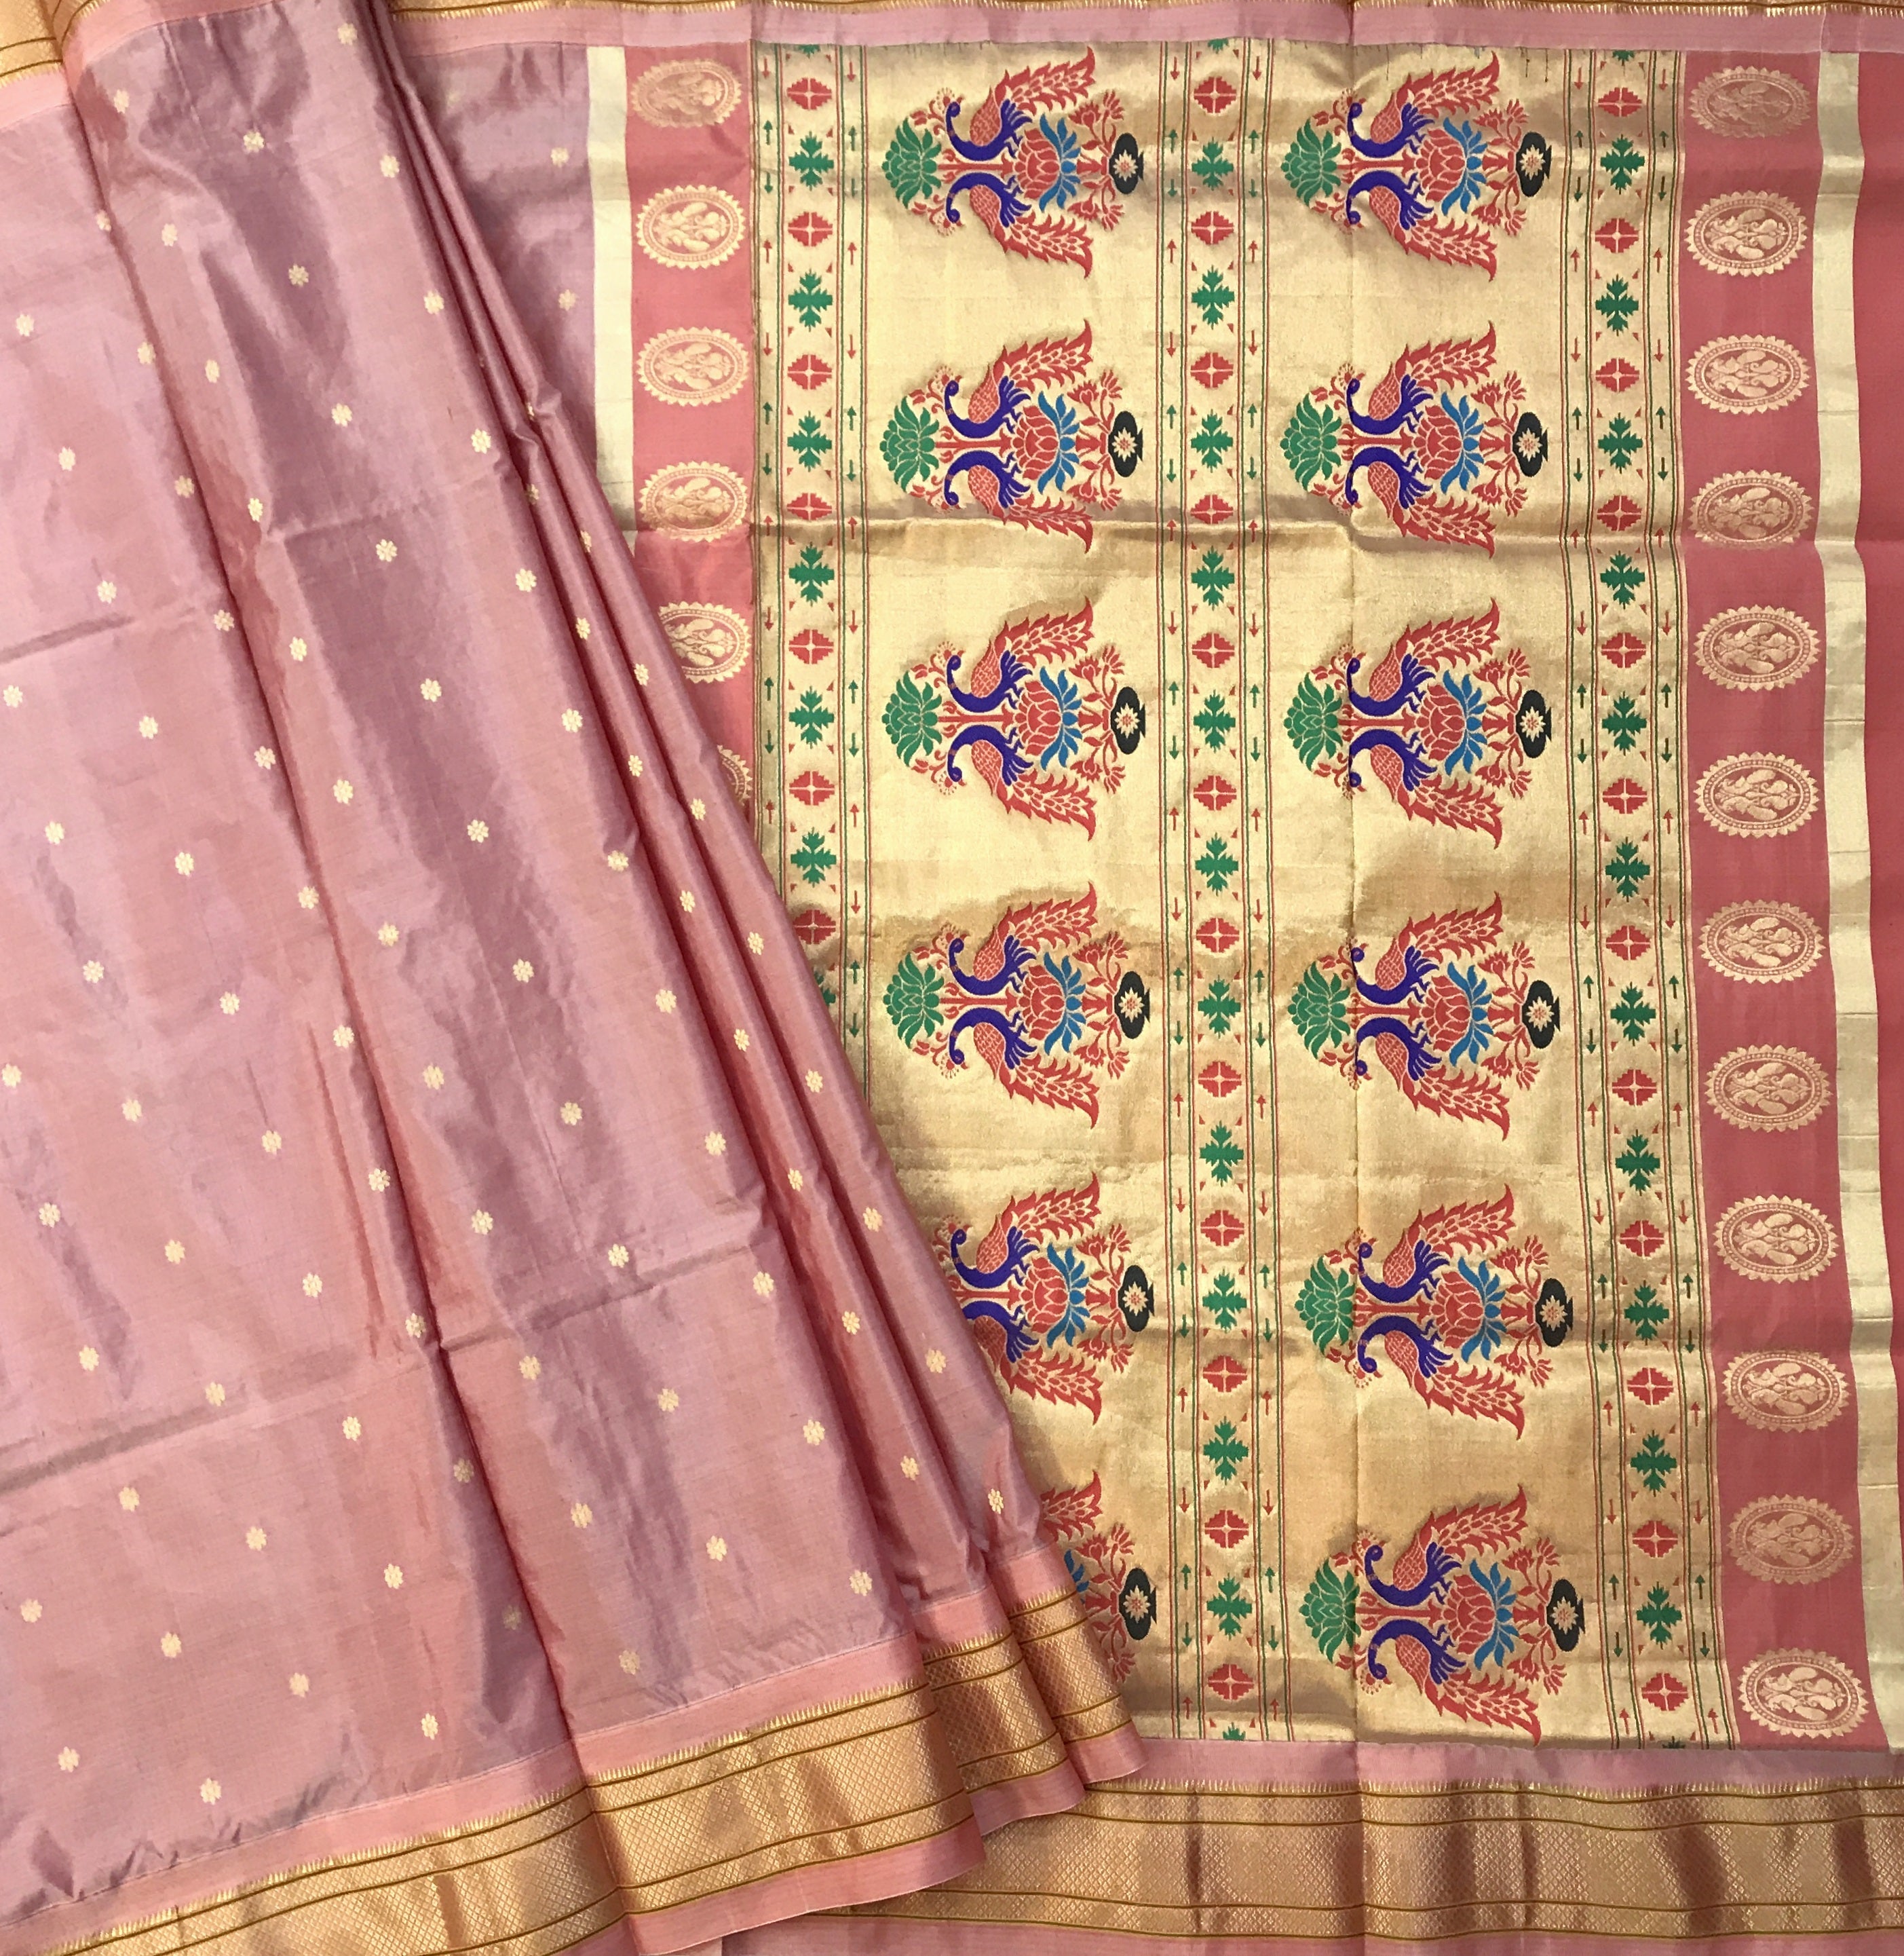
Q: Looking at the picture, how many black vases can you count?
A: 12